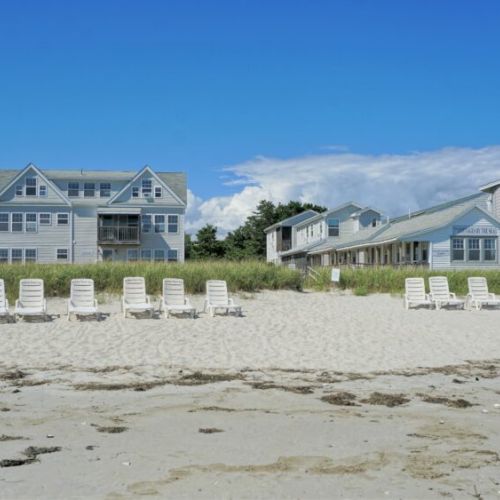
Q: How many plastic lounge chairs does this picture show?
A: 9